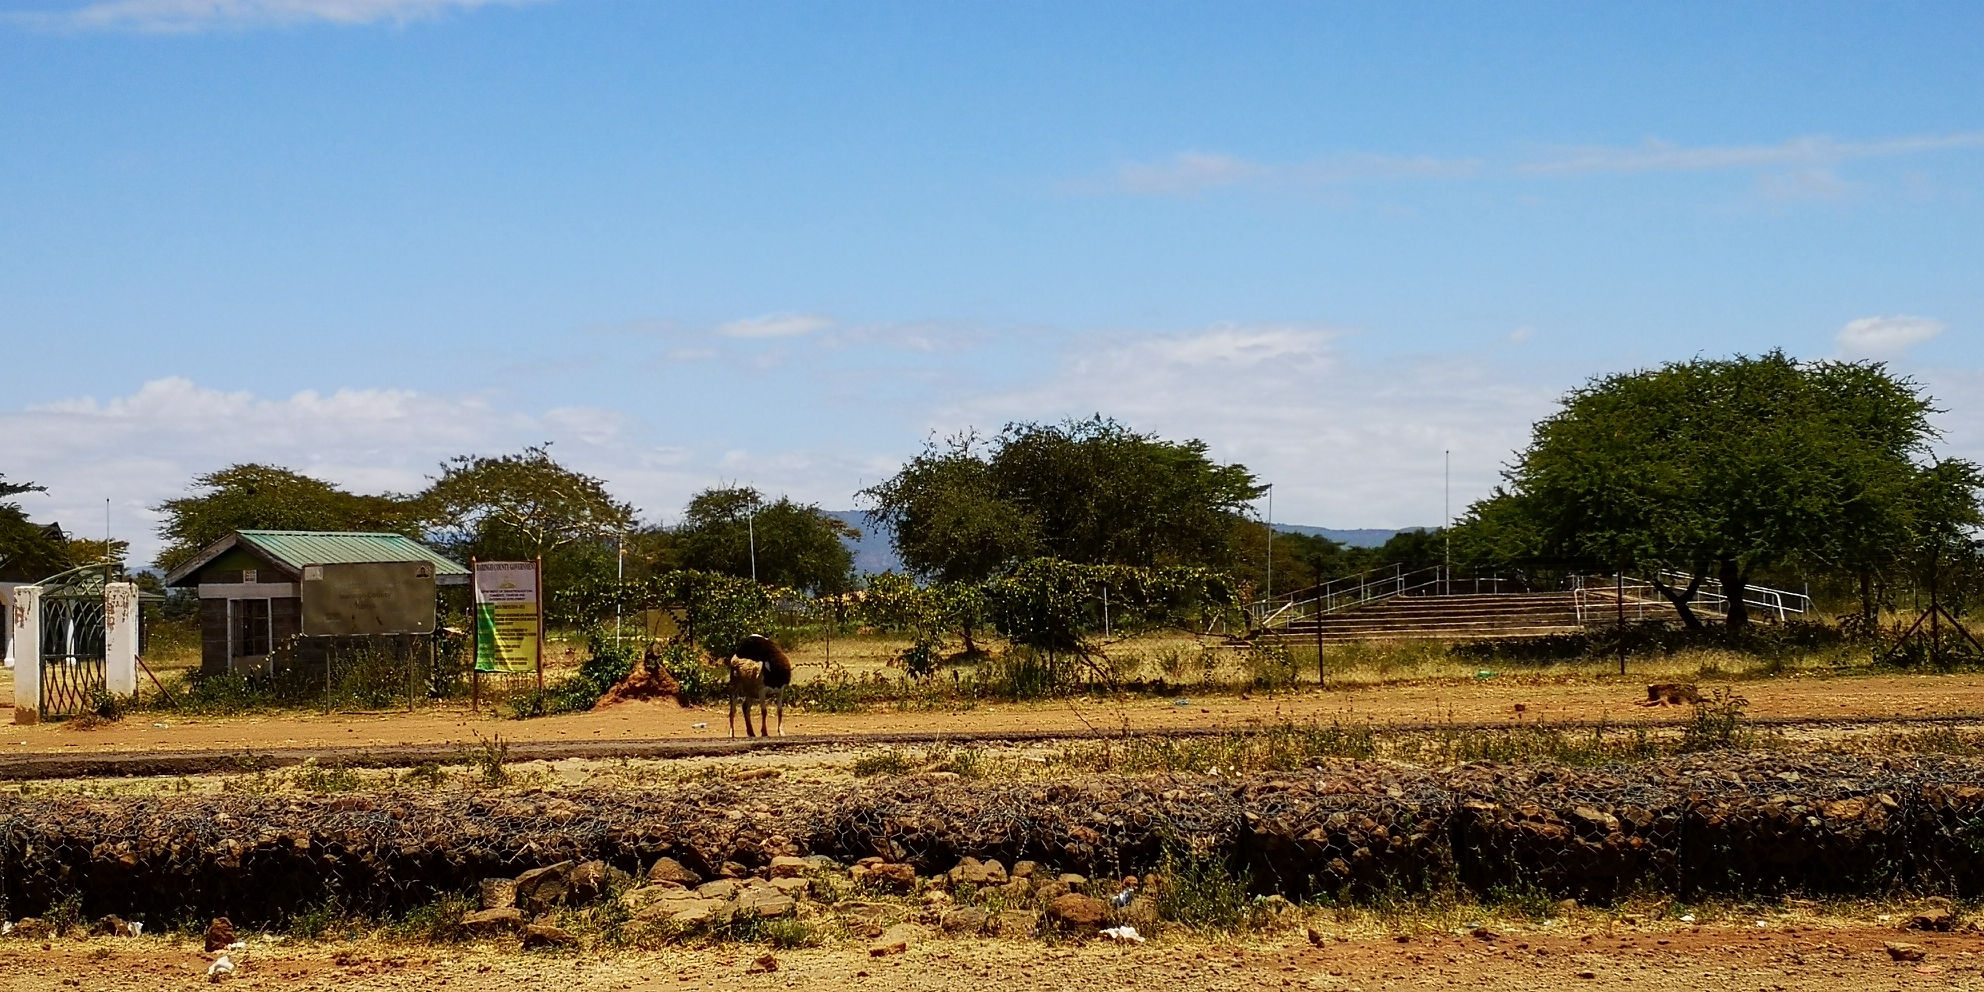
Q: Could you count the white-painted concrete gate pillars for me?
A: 2